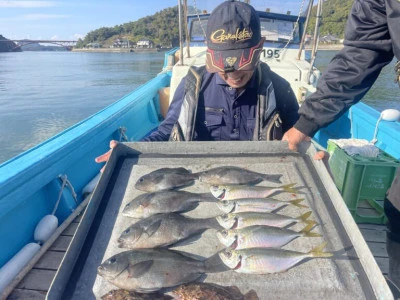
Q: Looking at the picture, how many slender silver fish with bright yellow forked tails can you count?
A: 5